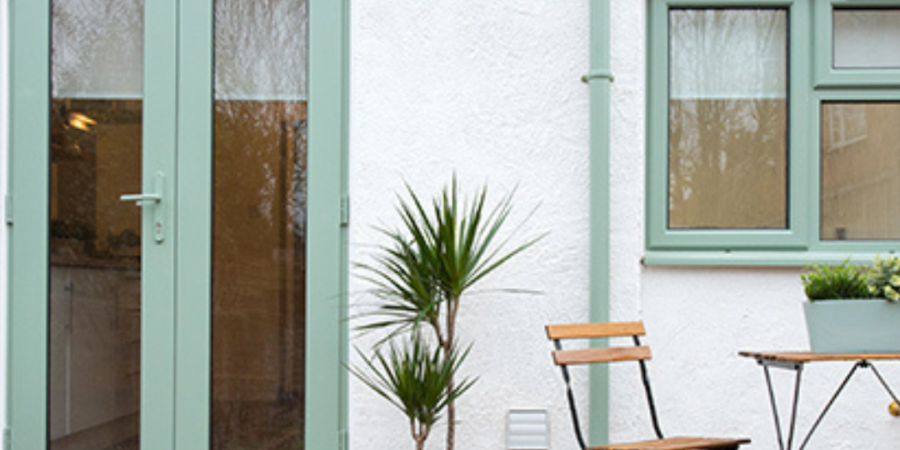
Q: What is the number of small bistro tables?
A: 1